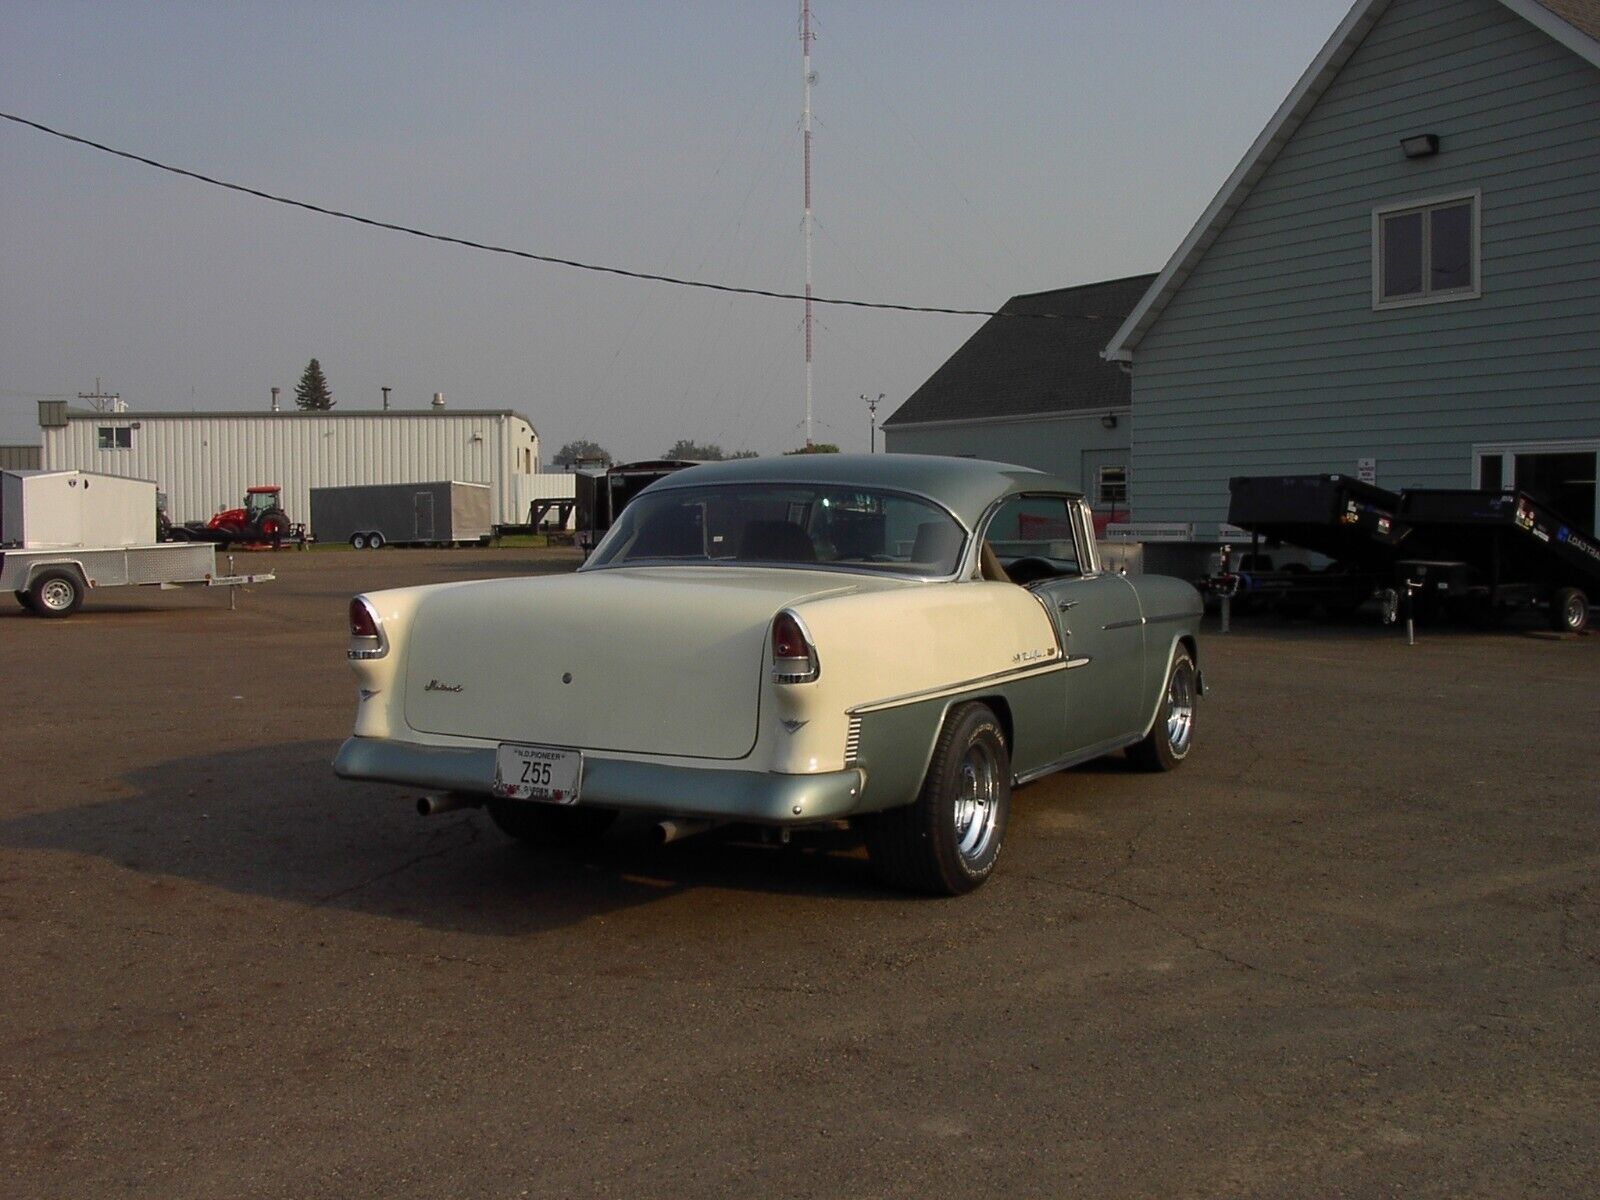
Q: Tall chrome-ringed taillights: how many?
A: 2